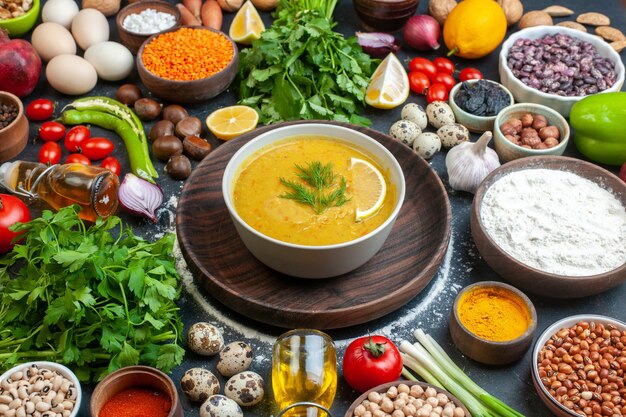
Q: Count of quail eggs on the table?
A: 10